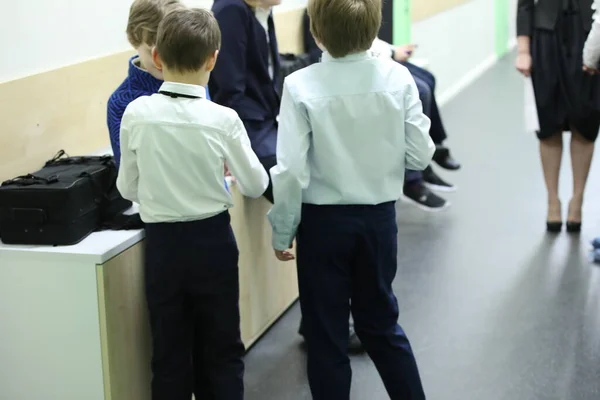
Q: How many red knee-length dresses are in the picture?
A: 0